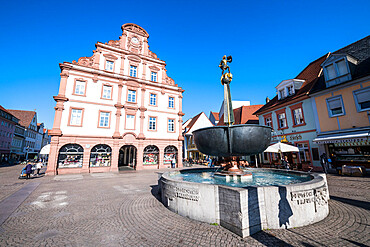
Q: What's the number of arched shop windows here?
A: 4